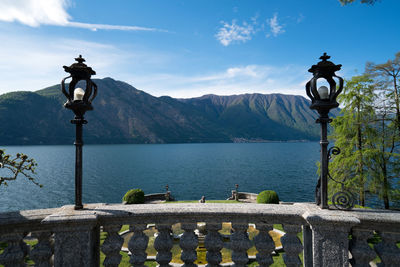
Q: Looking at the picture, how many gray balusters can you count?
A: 12